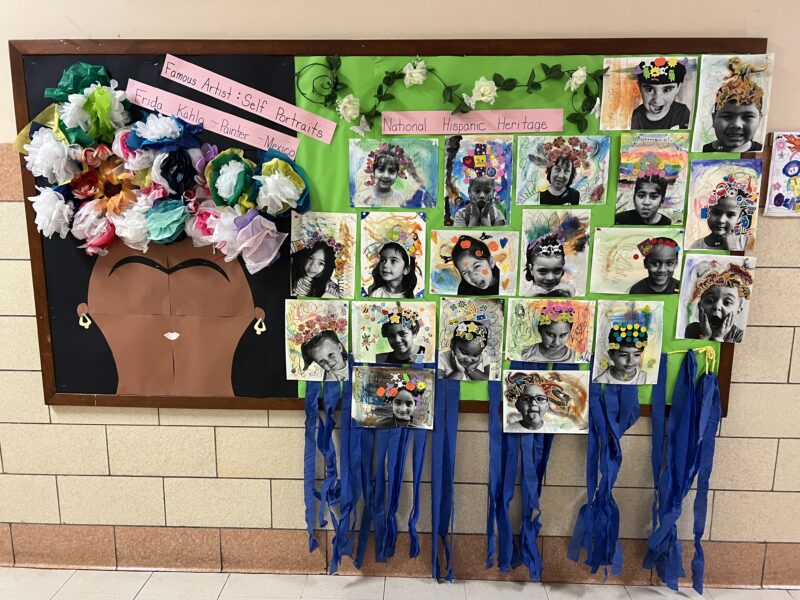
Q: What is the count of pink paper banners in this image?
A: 3